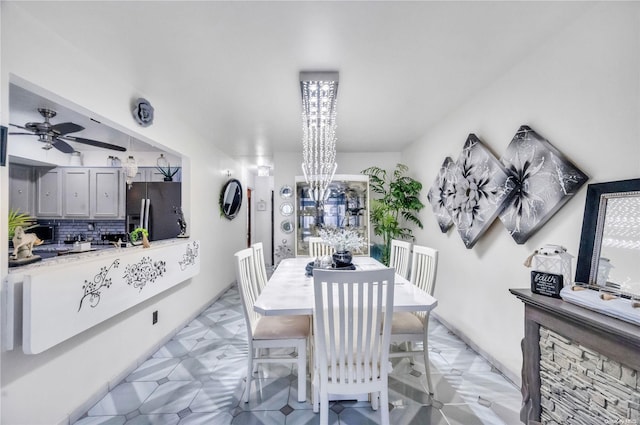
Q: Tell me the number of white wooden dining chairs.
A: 6